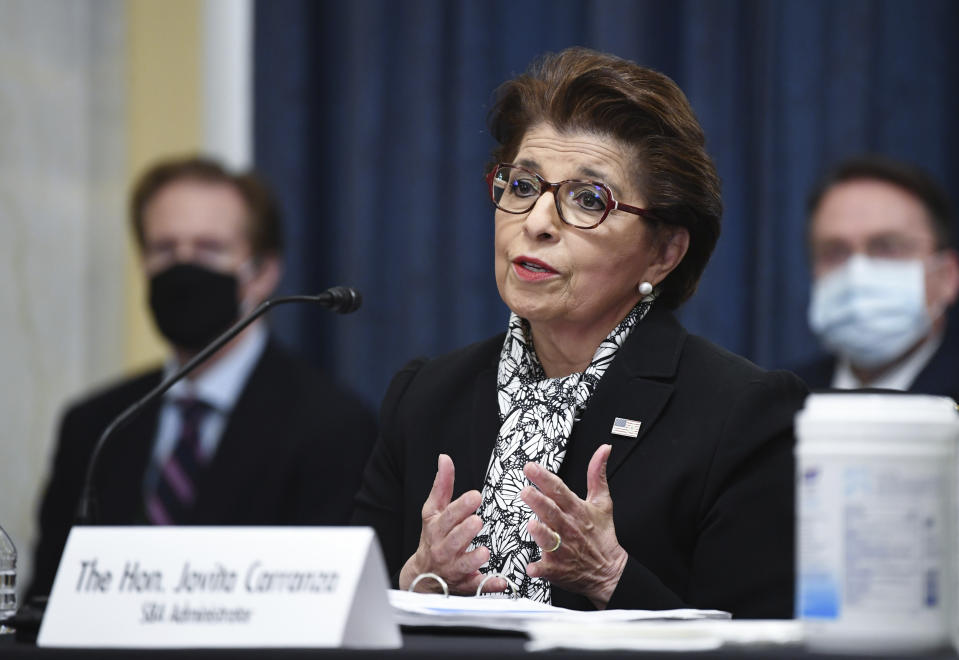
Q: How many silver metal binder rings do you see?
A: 2